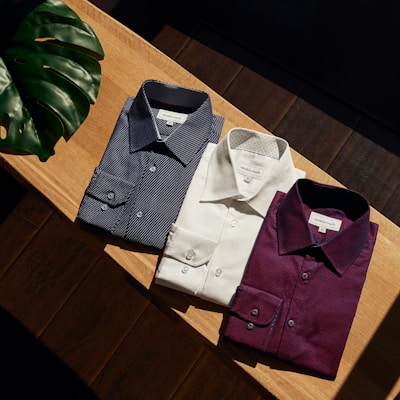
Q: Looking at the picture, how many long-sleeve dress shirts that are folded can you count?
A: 3